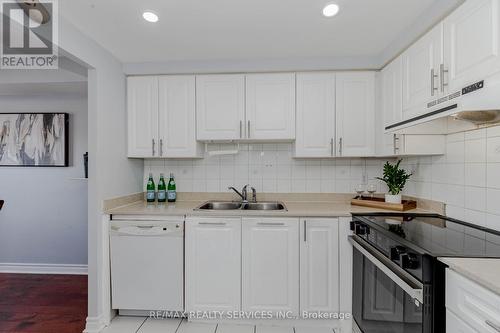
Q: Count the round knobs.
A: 4